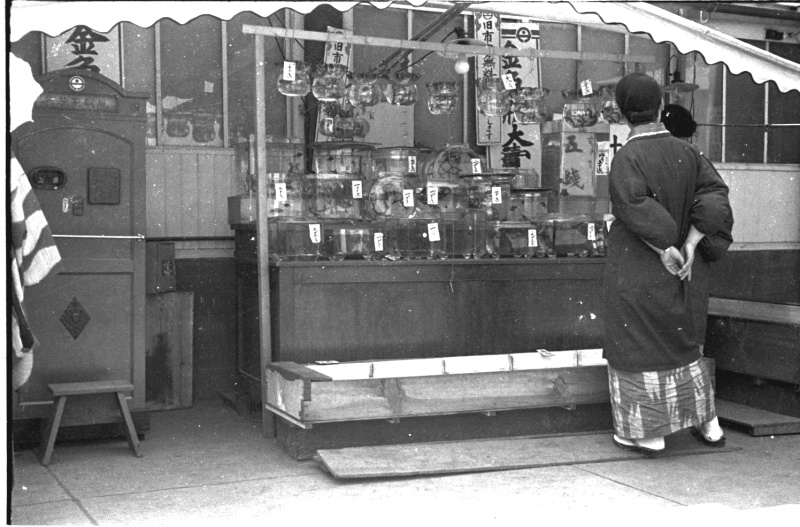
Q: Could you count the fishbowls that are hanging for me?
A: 9